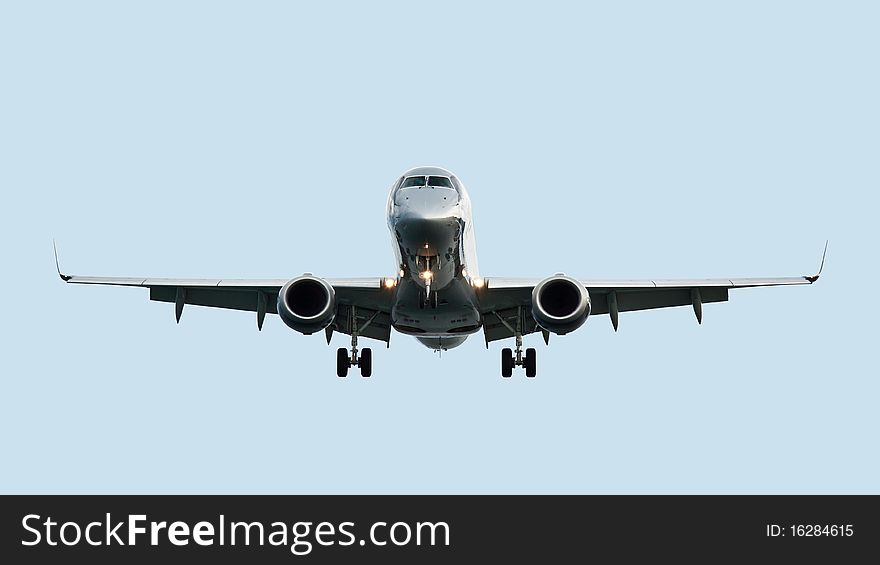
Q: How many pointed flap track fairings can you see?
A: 6